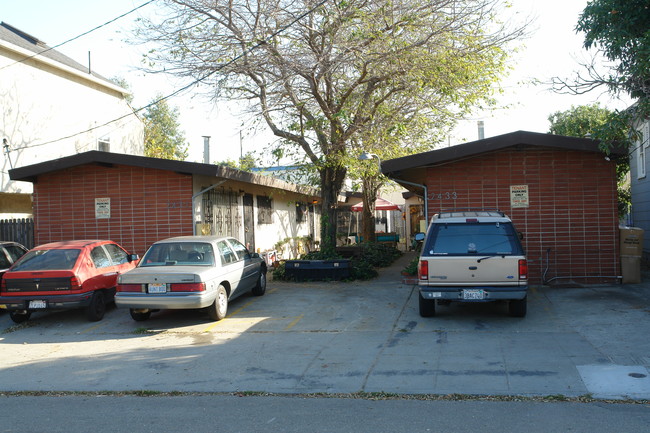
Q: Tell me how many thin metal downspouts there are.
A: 2